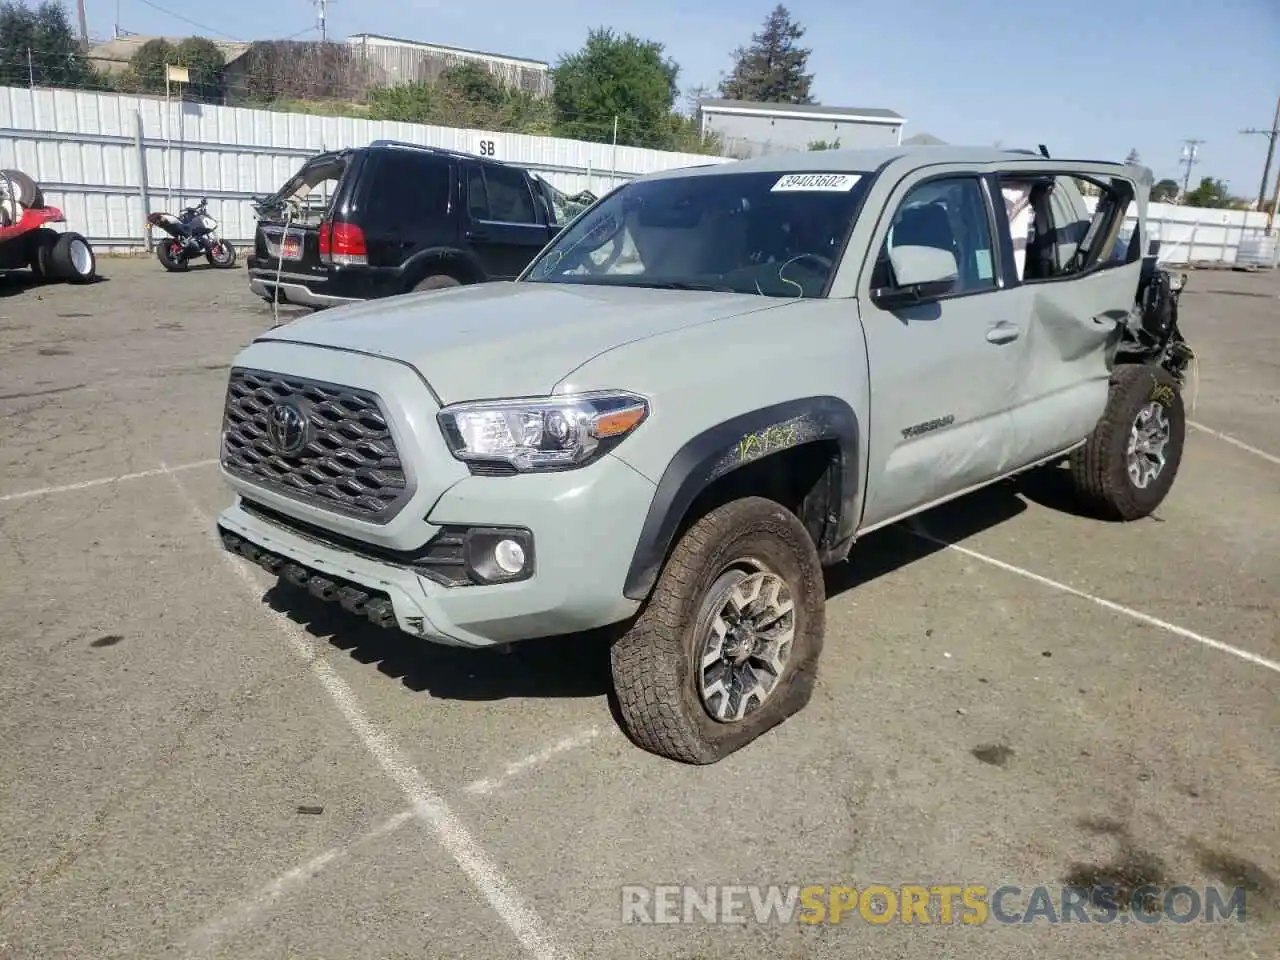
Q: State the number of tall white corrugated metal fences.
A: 1